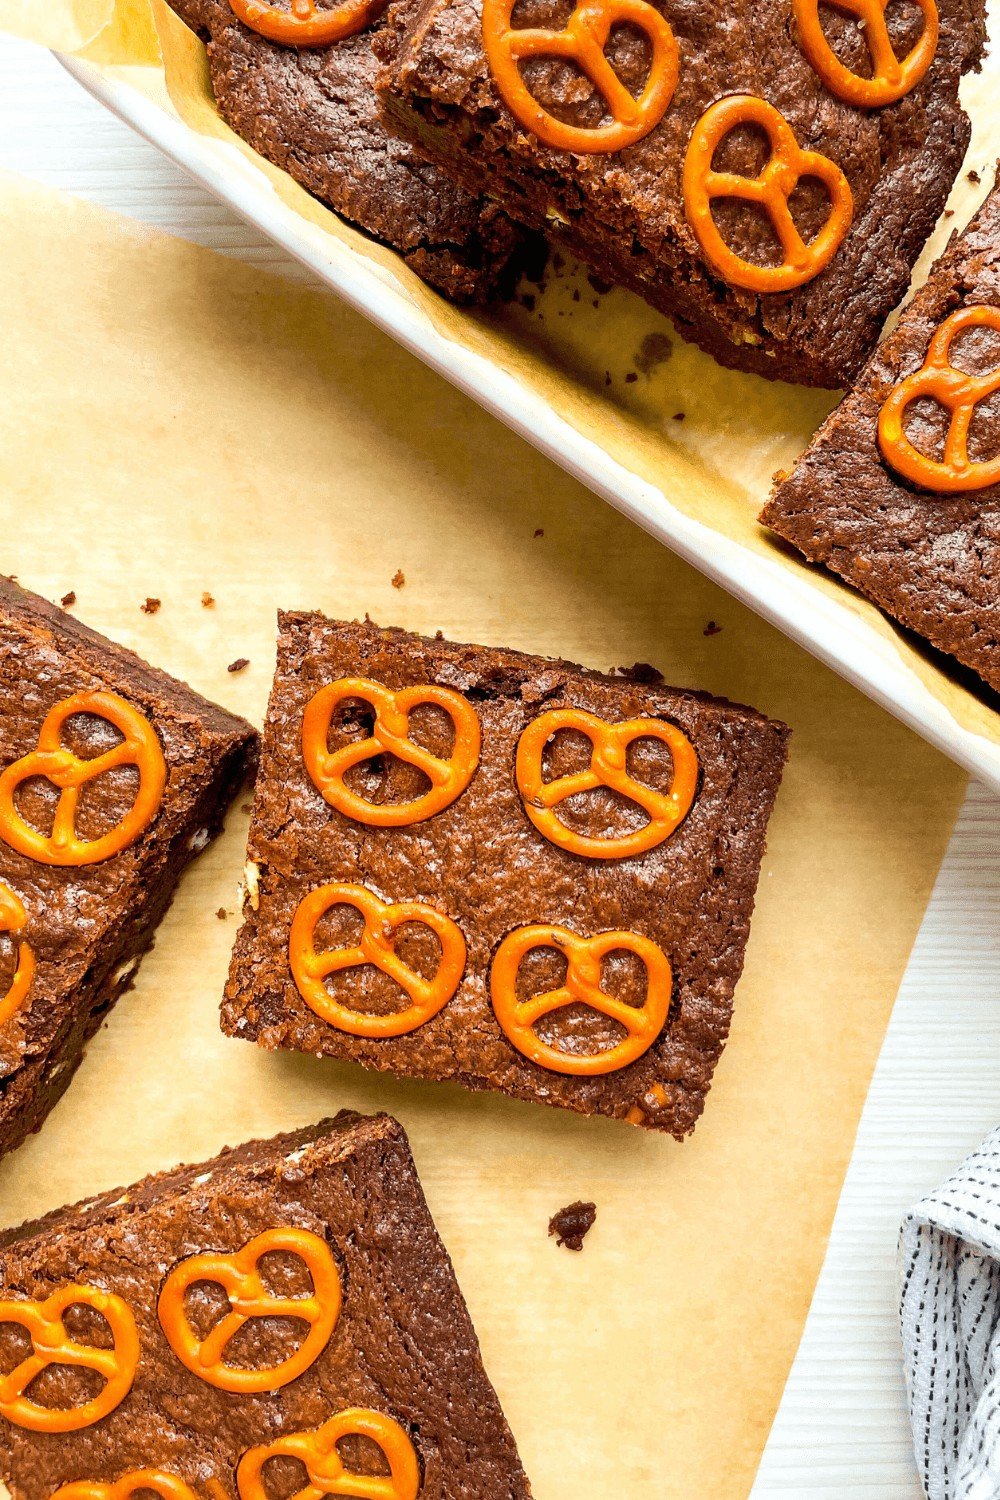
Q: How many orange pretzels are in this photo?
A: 15